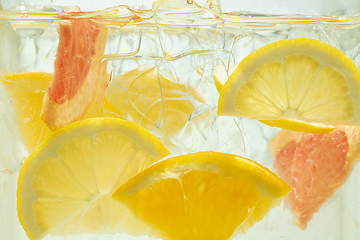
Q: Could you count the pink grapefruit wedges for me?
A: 2